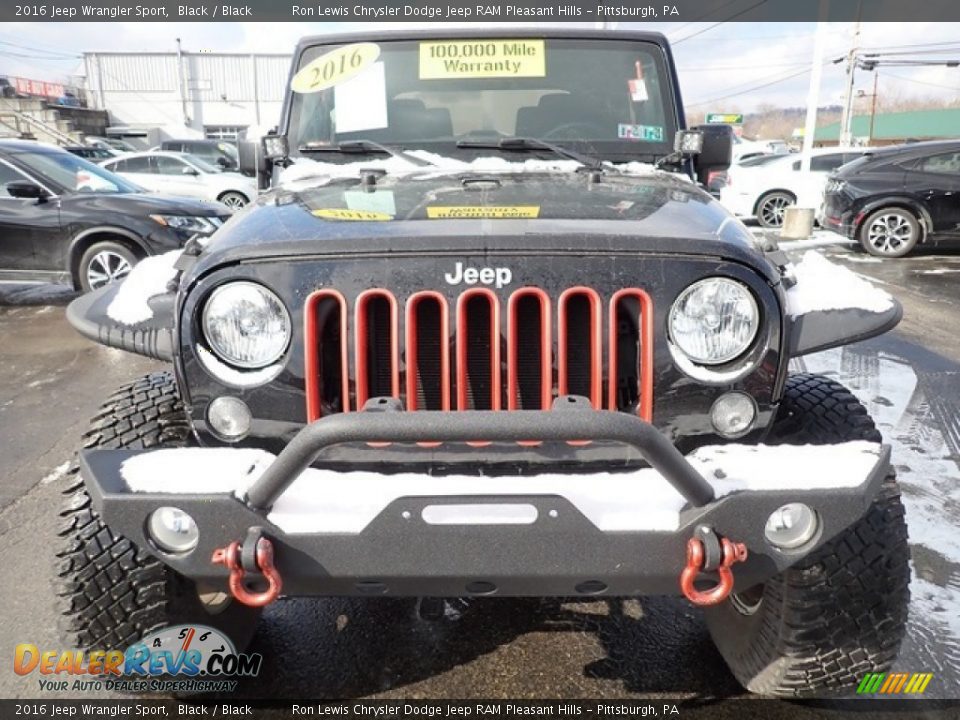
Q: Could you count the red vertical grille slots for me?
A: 7